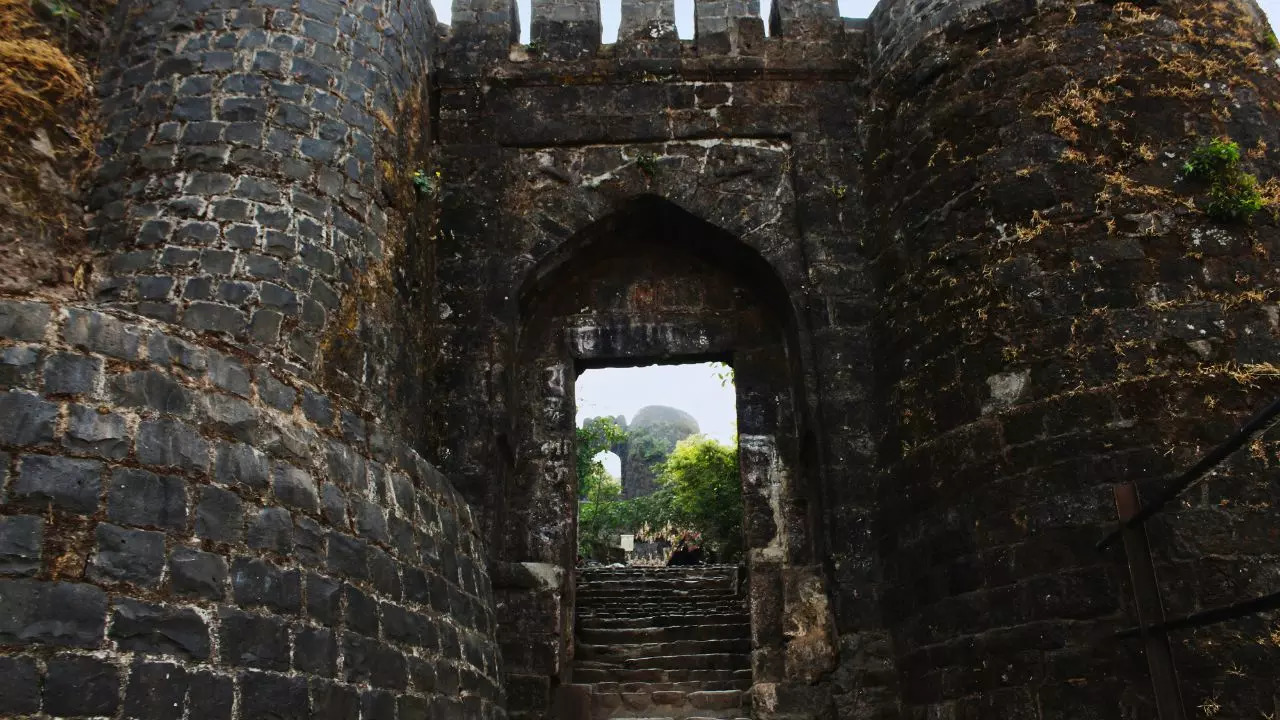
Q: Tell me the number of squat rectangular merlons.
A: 5